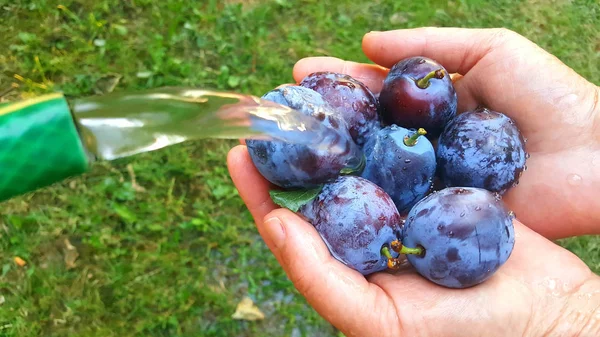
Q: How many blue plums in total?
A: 7